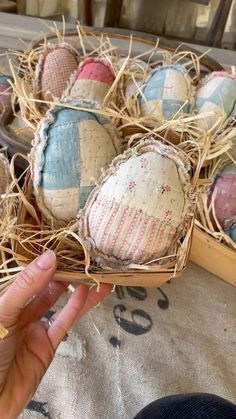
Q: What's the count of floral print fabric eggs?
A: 1